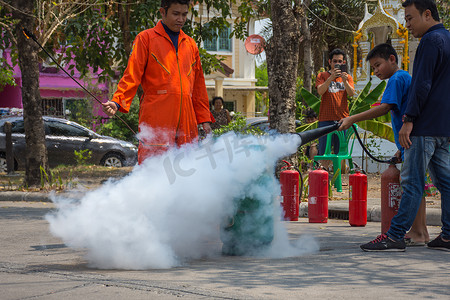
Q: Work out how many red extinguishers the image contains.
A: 4